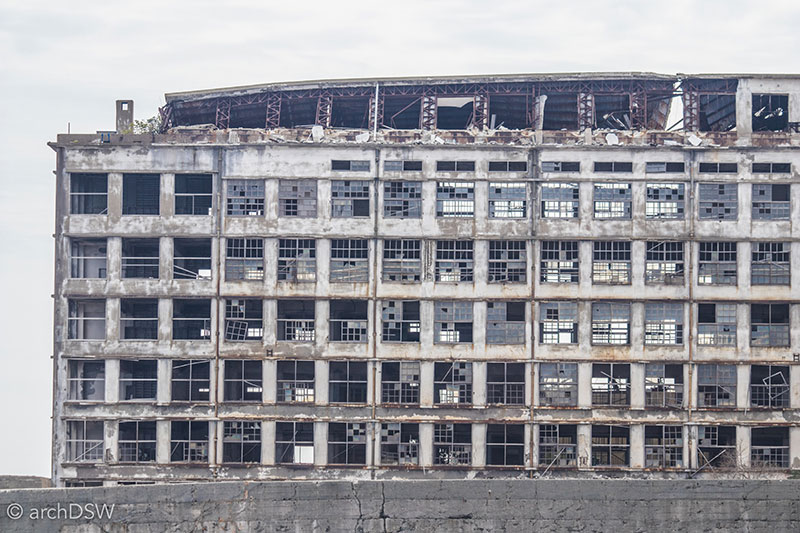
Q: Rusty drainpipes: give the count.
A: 4